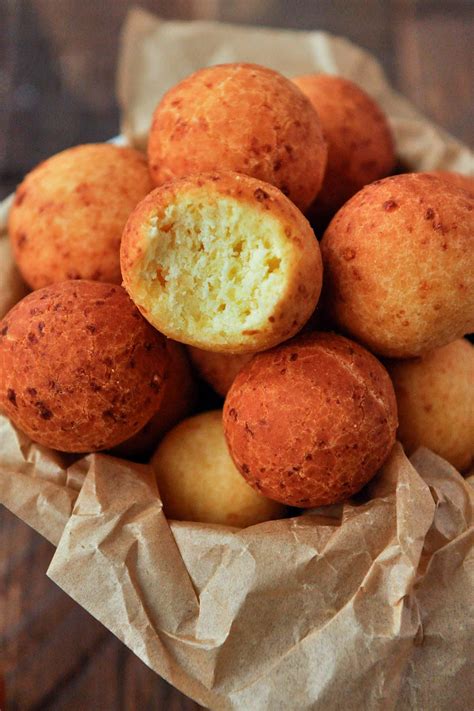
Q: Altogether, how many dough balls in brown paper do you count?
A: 12